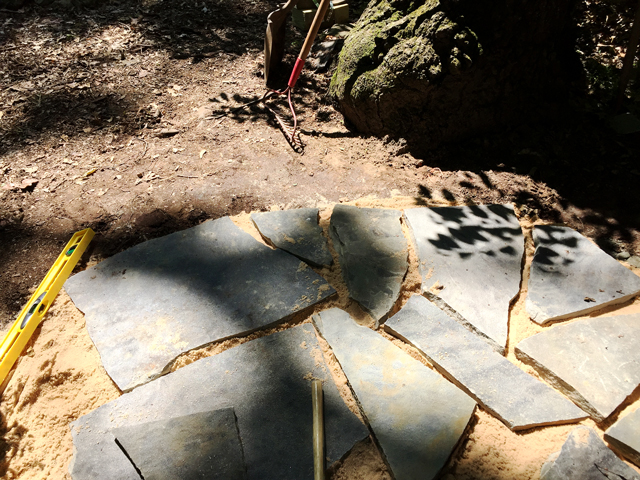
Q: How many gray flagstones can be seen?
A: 12